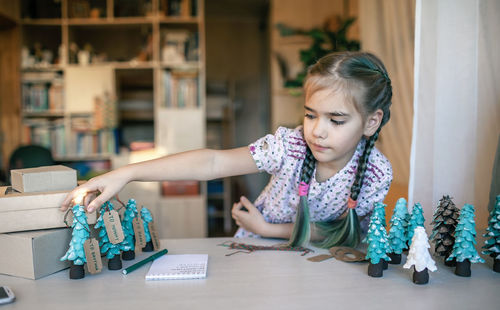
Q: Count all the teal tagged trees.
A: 4